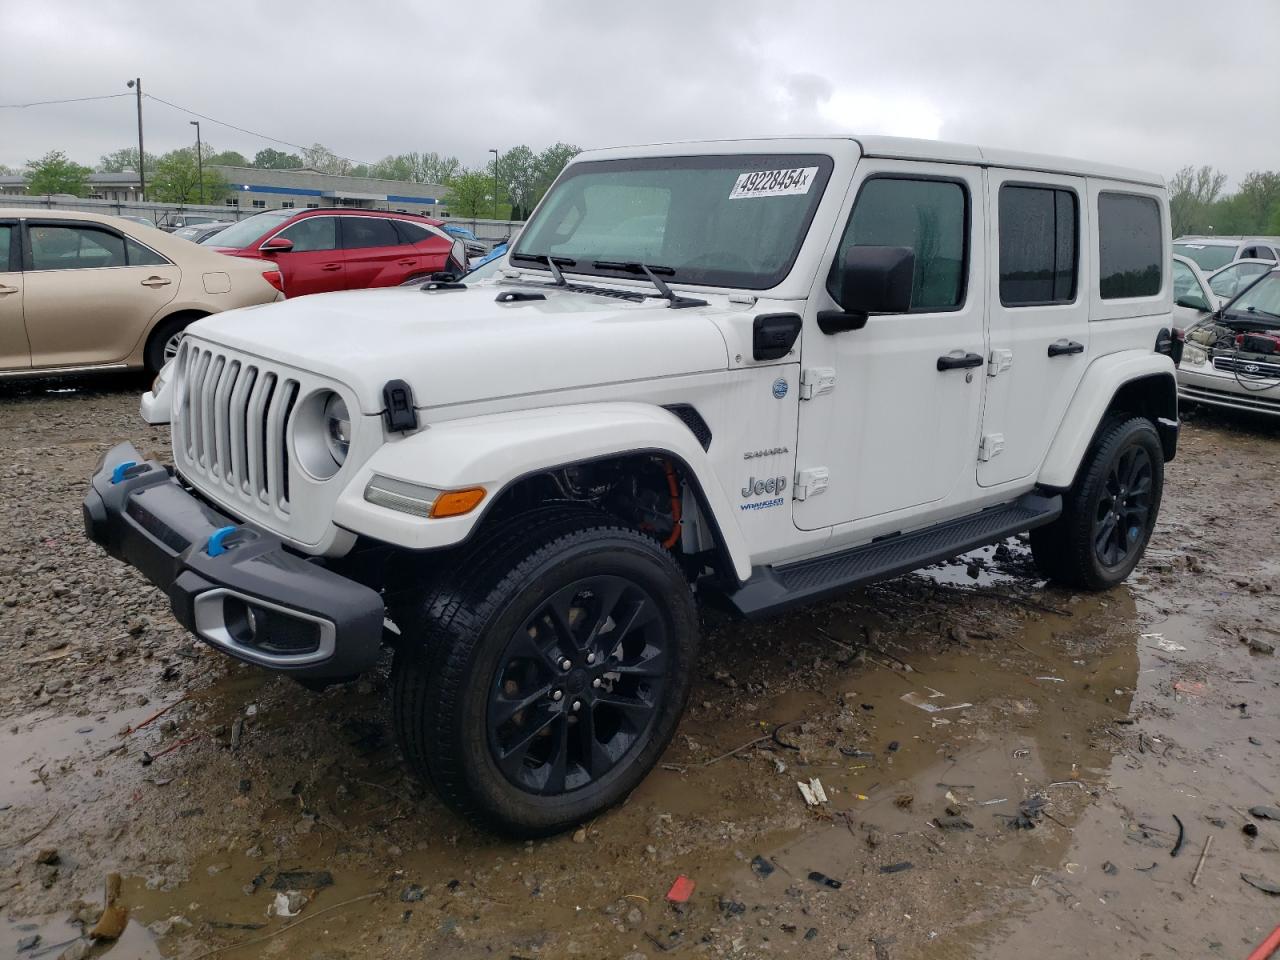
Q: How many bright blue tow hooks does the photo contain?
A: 2